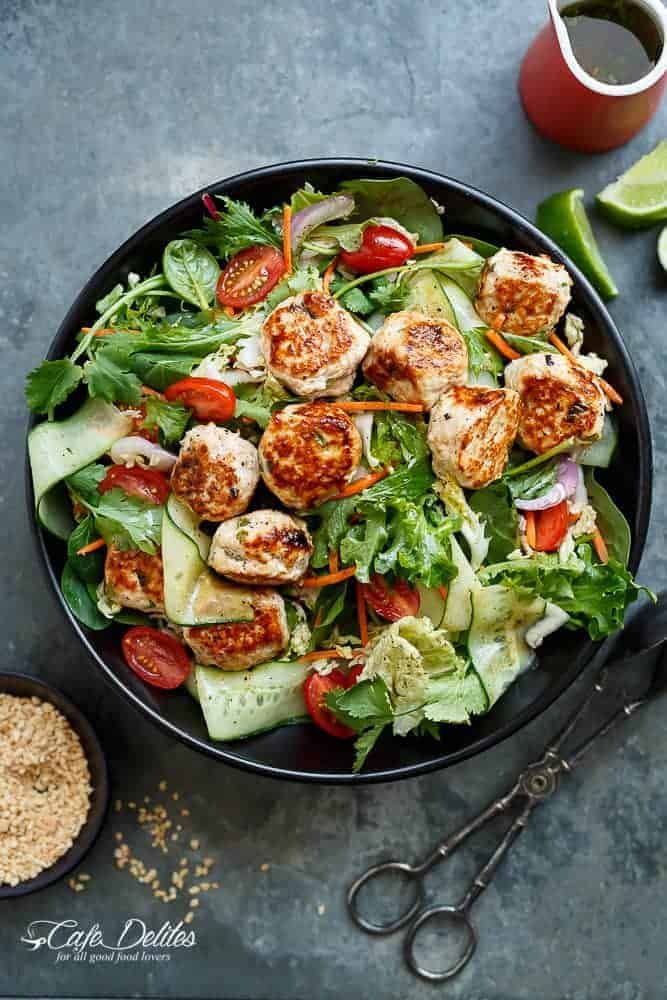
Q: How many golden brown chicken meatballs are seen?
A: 10